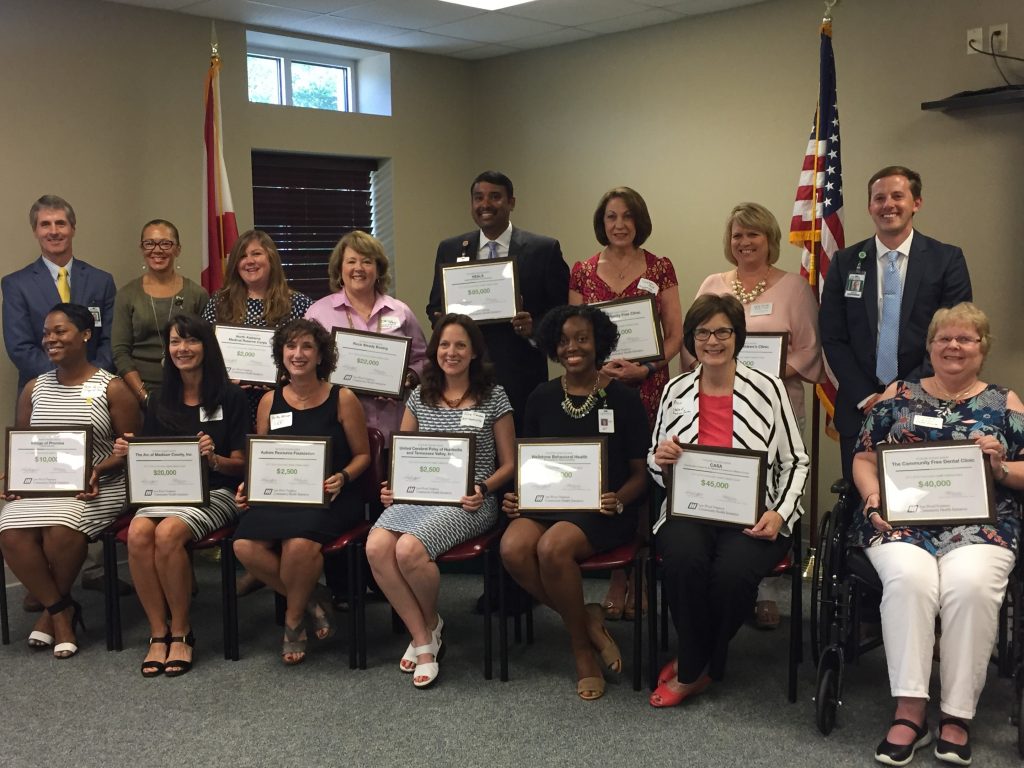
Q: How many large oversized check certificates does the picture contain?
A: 12